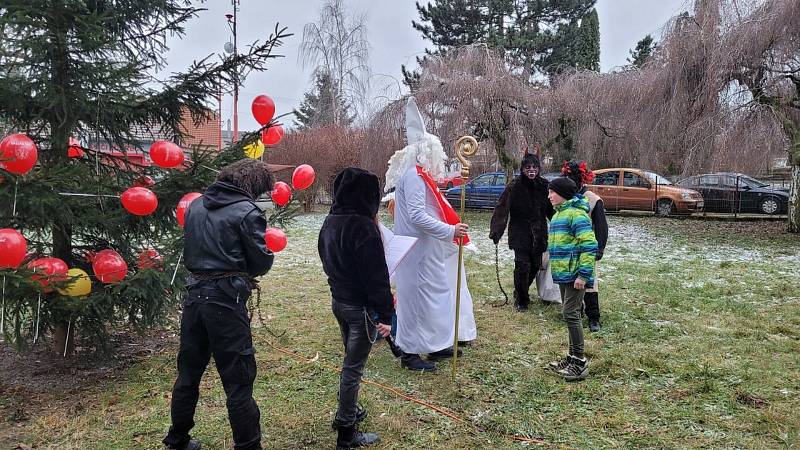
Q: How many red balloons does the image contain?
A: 15